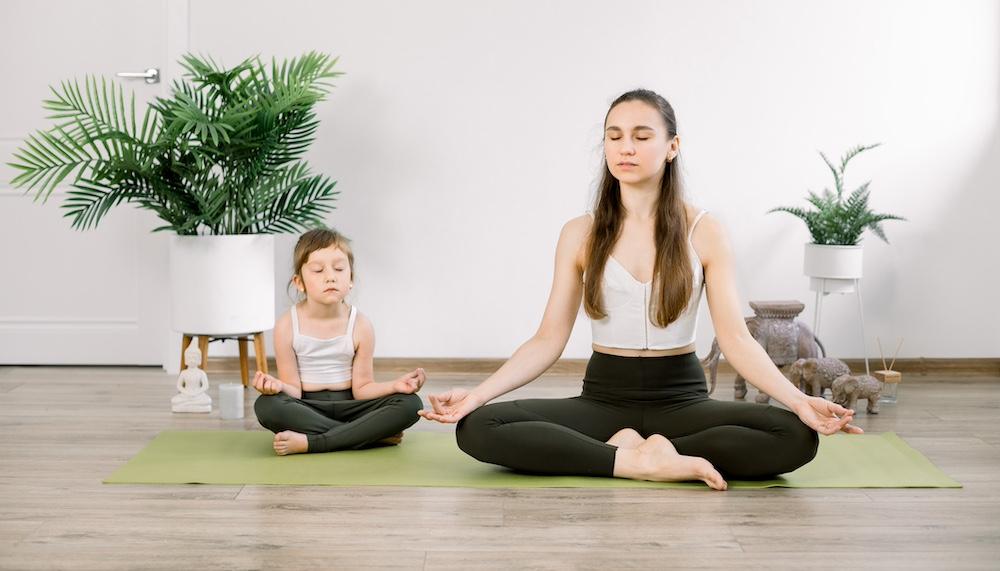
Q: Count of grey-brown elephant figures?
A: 3